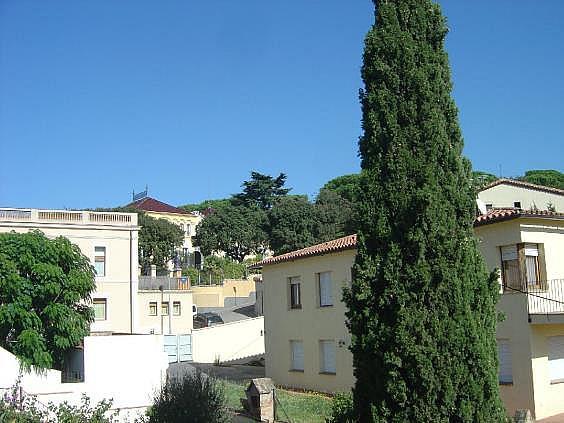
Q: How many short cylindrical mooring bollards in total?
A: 0